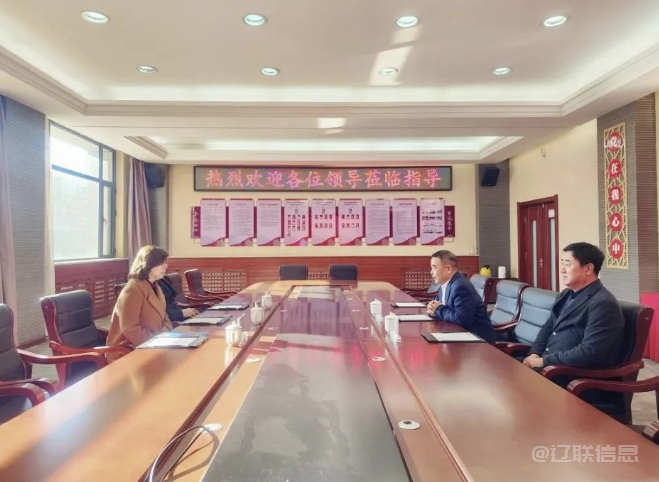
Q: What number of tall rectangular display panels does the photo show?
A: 9